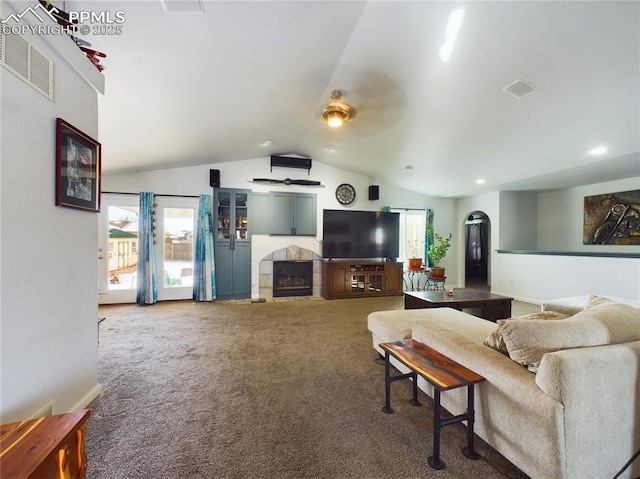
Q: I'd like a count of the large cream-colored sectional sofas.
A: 1